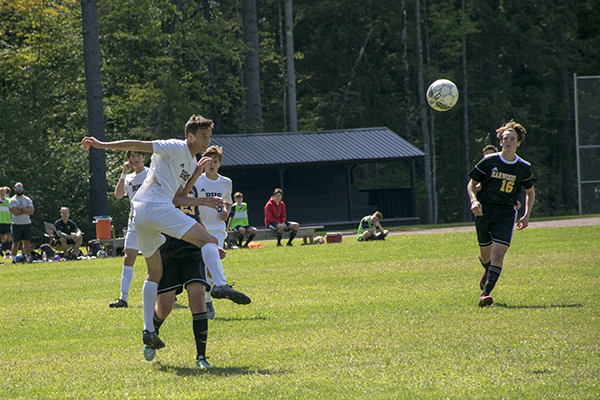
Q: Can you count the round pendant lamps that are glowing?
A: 0